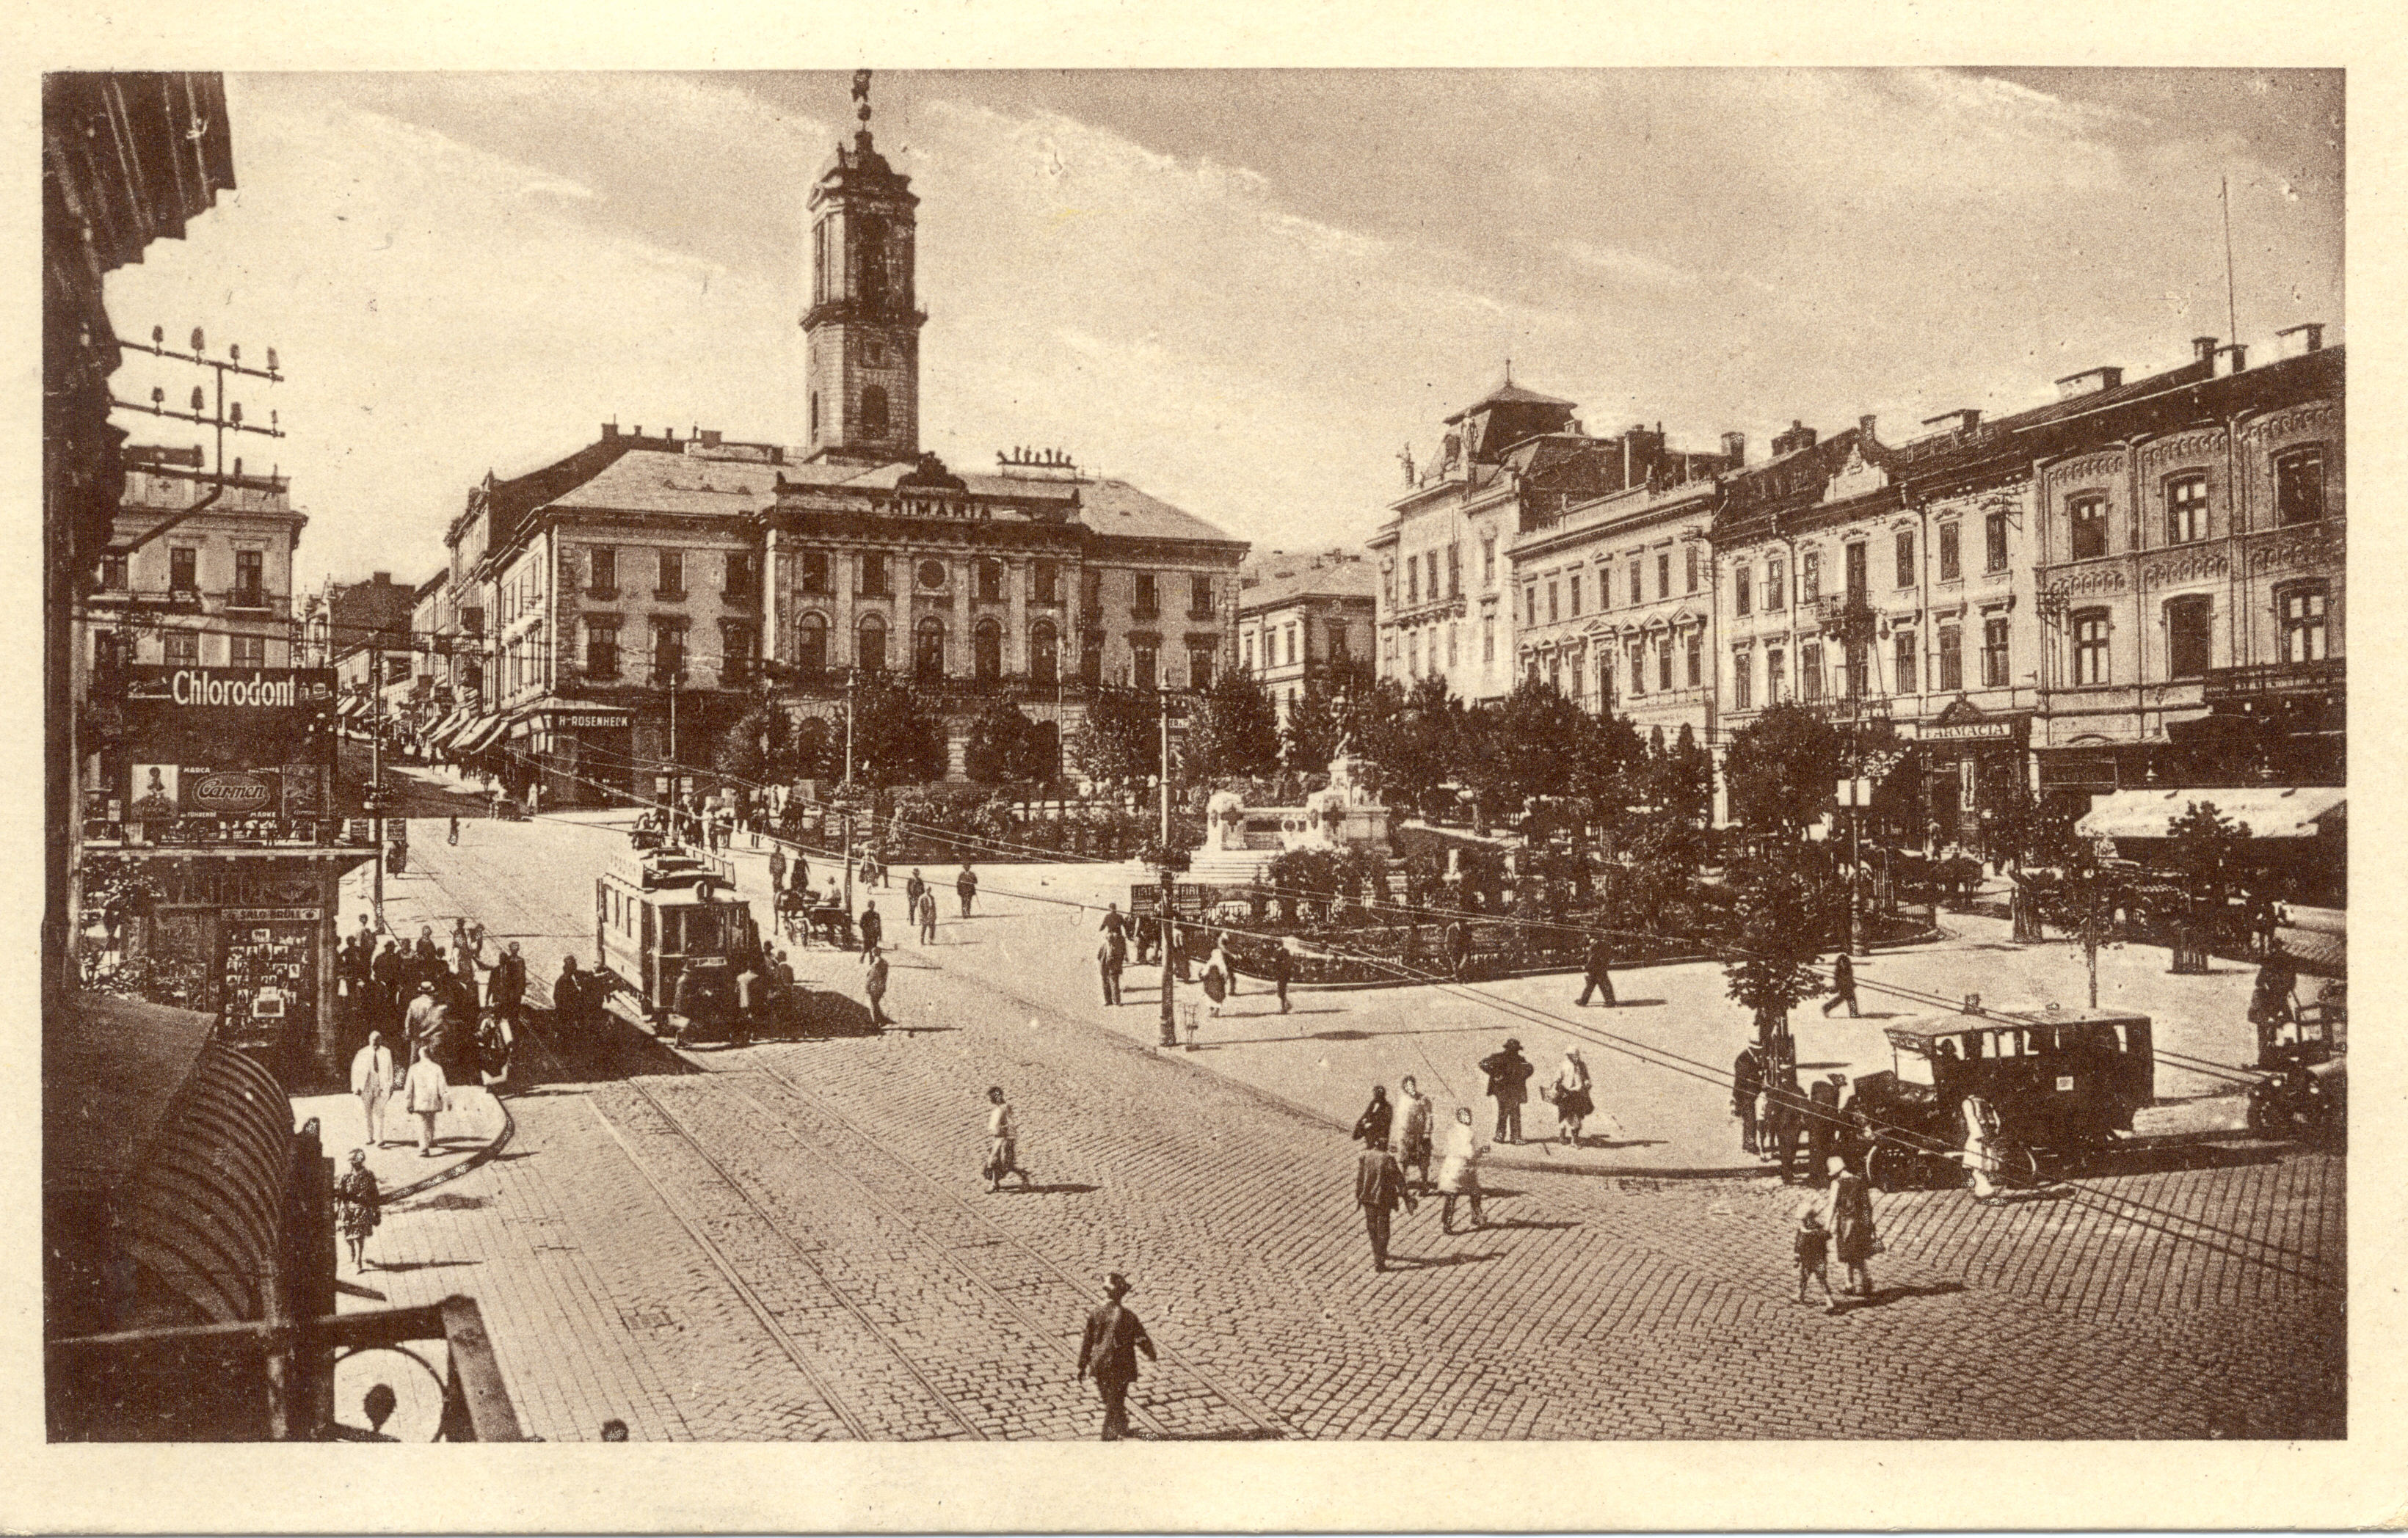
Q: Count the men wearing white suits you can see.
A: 2